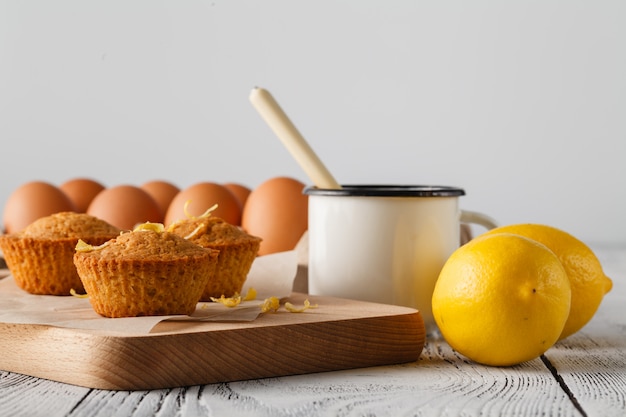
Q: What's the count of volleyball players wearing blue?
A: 0